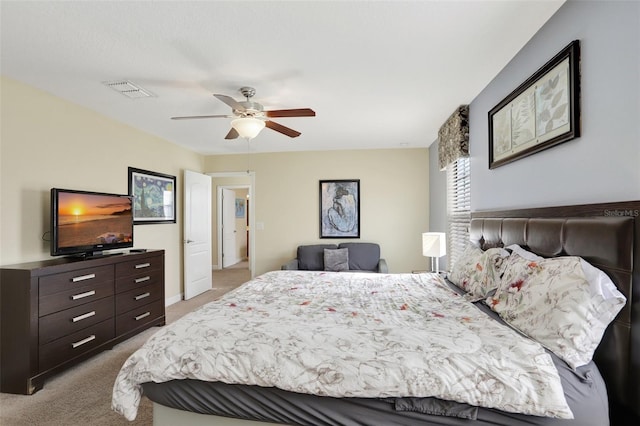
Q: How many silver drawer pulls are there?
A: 8